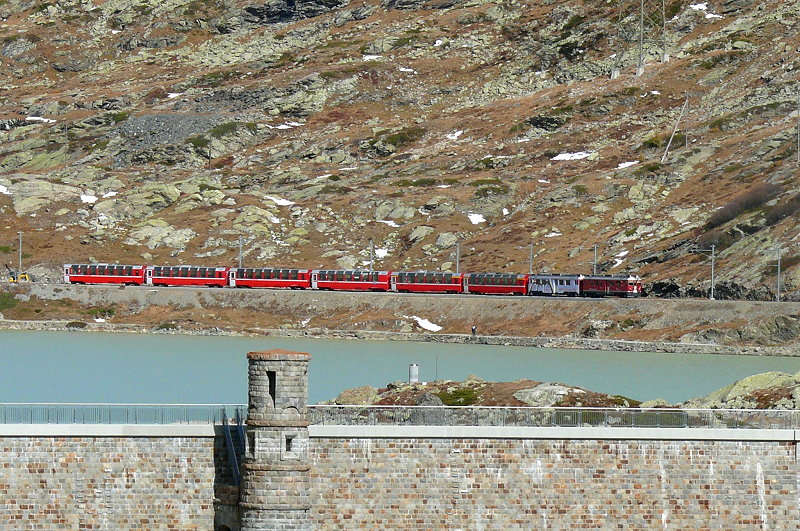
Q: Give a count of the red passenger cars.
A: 6